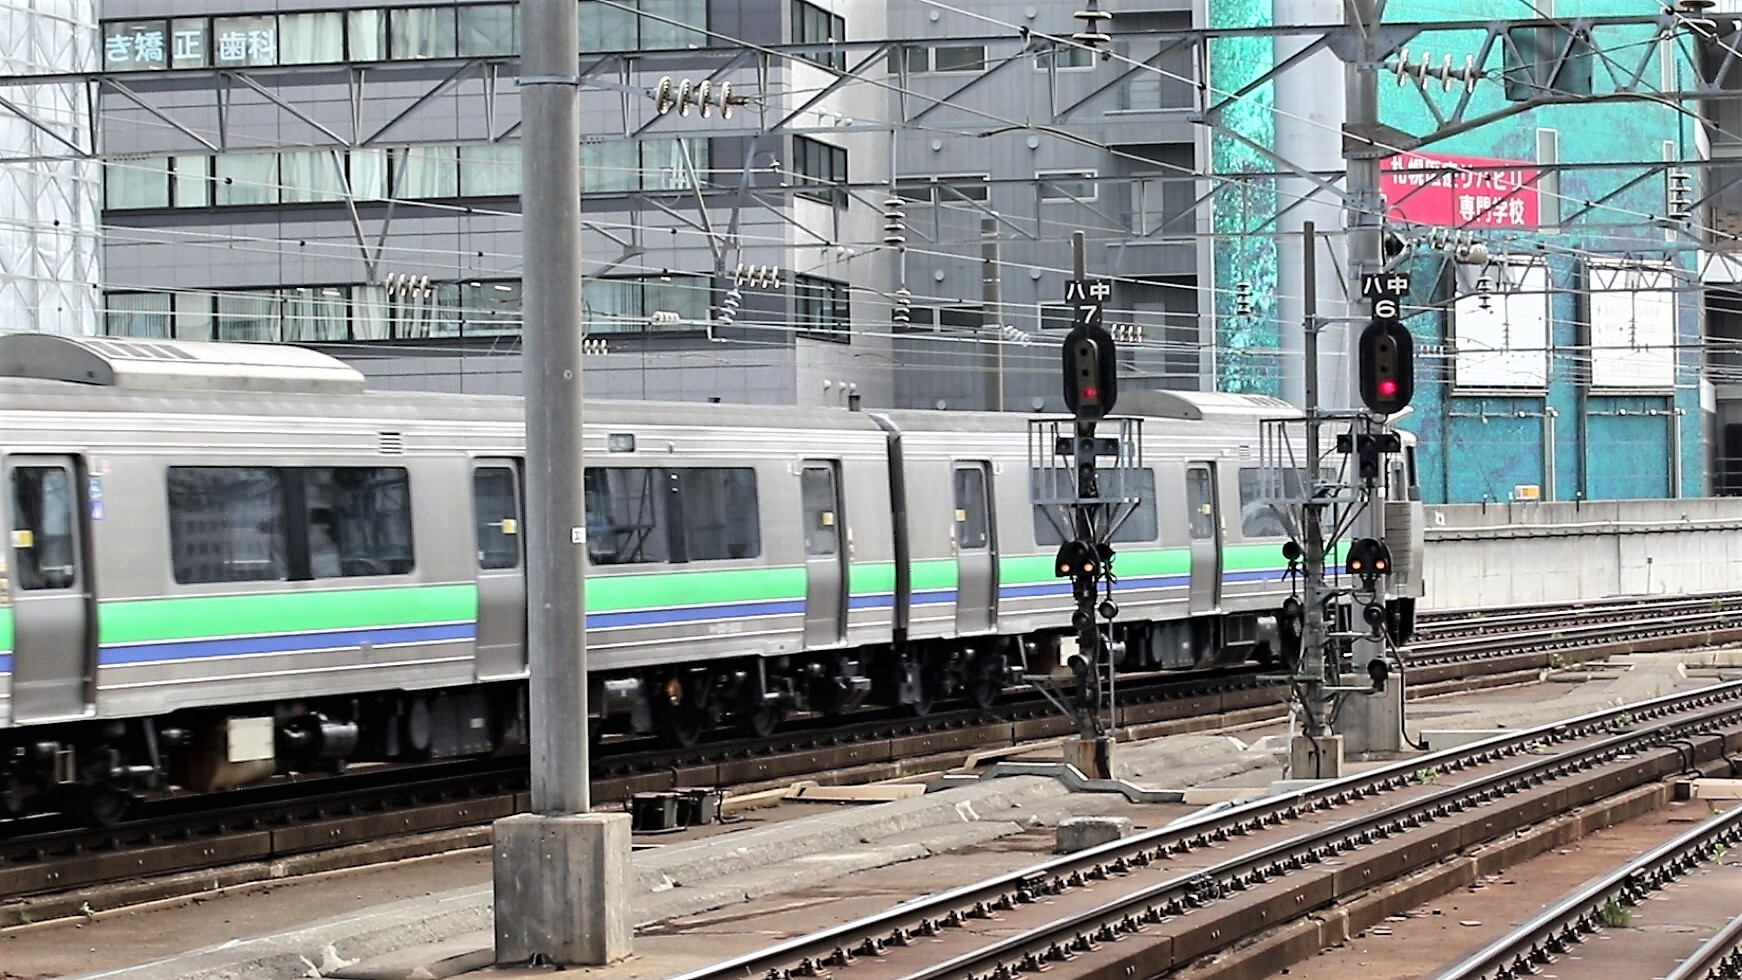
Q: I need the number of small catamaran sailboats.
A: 0